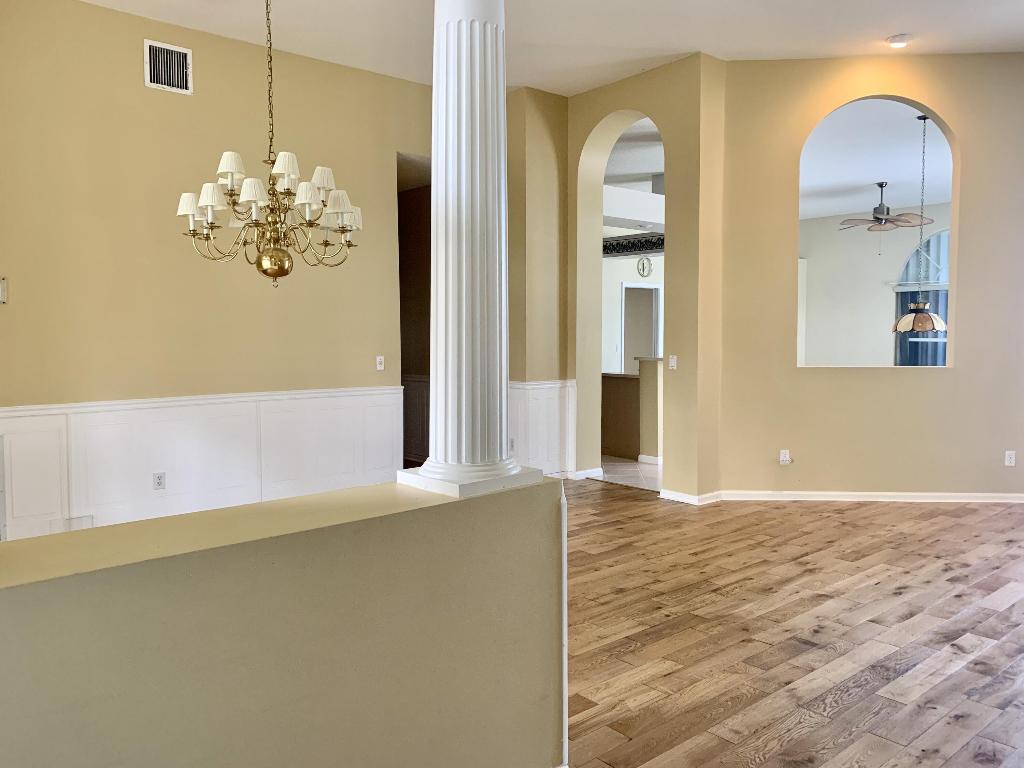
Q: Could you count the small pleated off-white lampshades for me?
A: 15